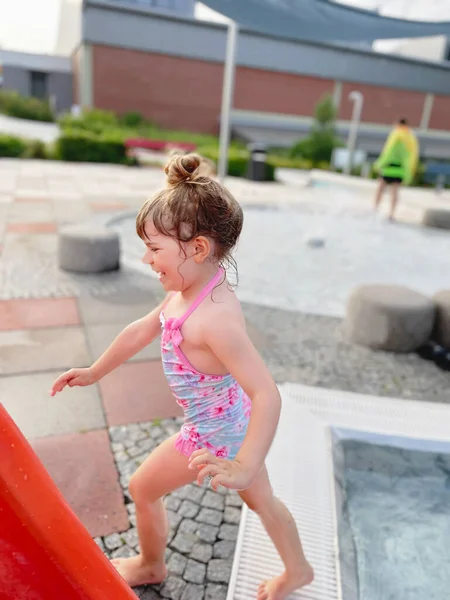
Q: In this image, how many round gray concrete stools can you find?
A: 4